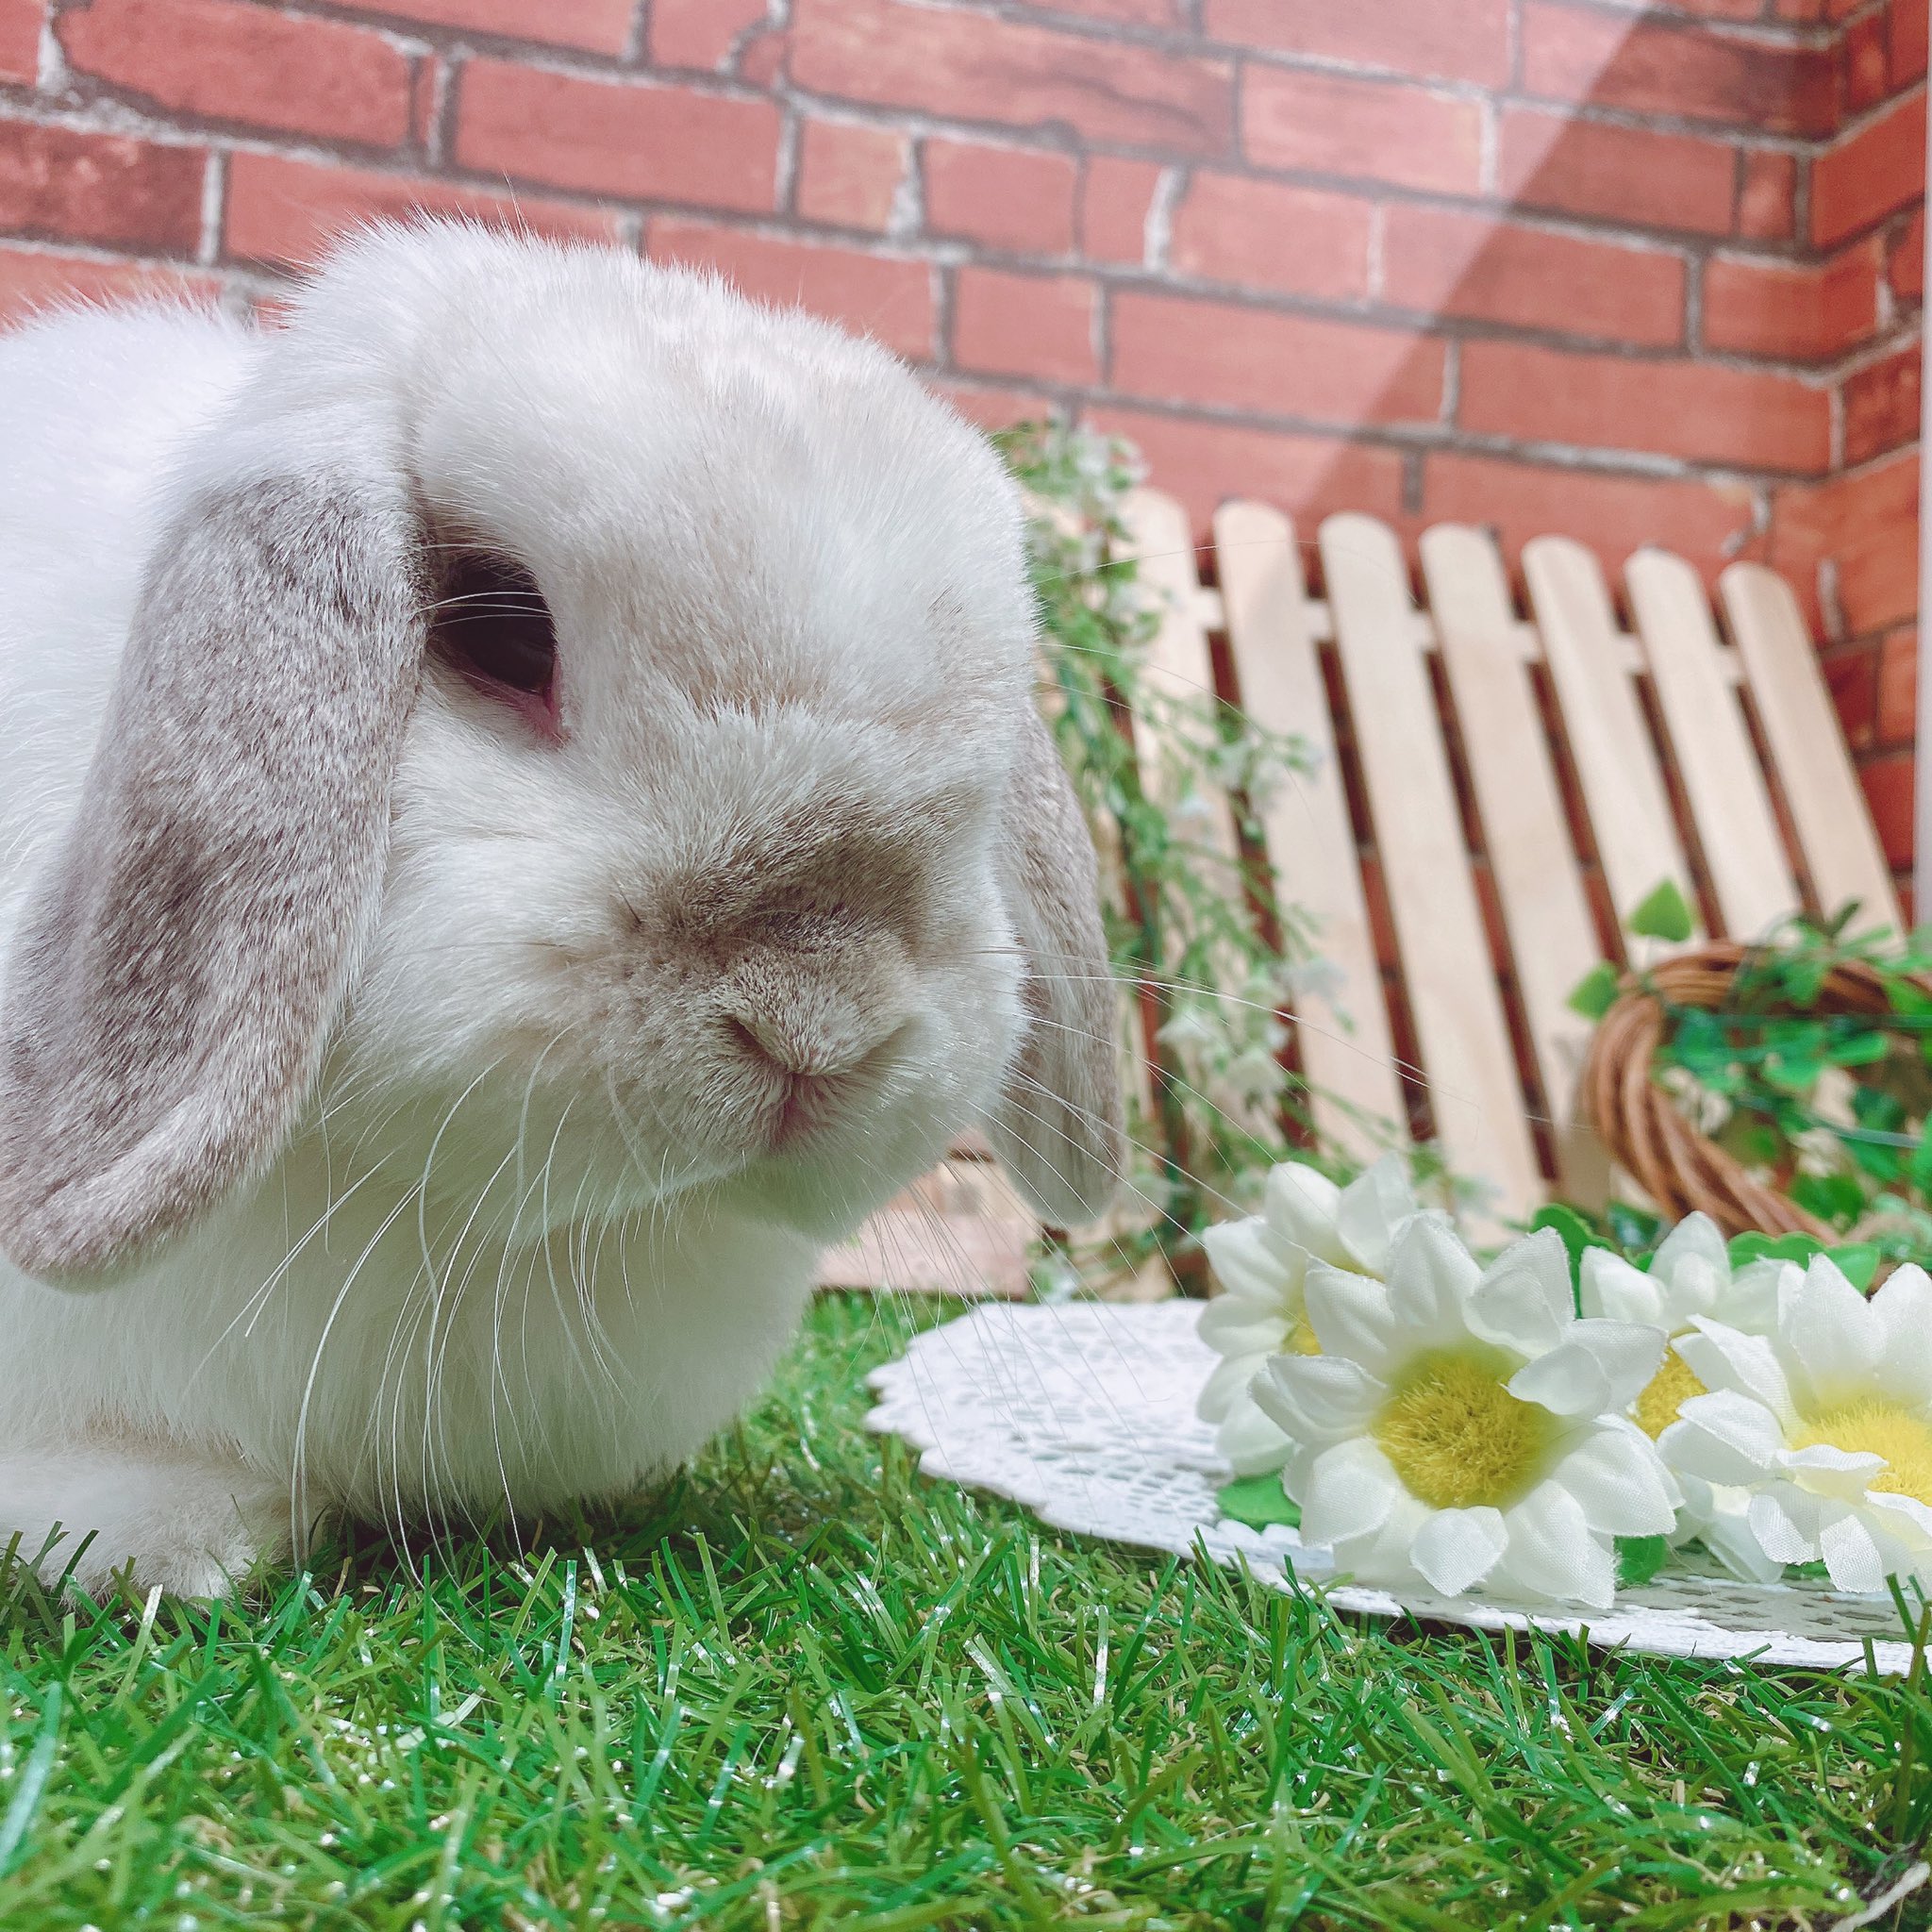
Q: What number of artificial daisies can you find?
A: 4